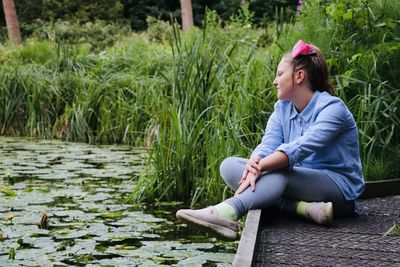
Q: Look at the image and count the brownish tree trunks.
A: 2